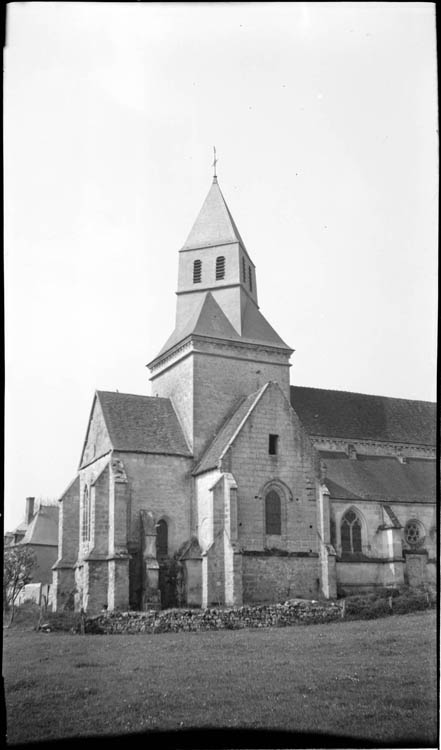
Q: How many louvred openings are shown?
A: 4